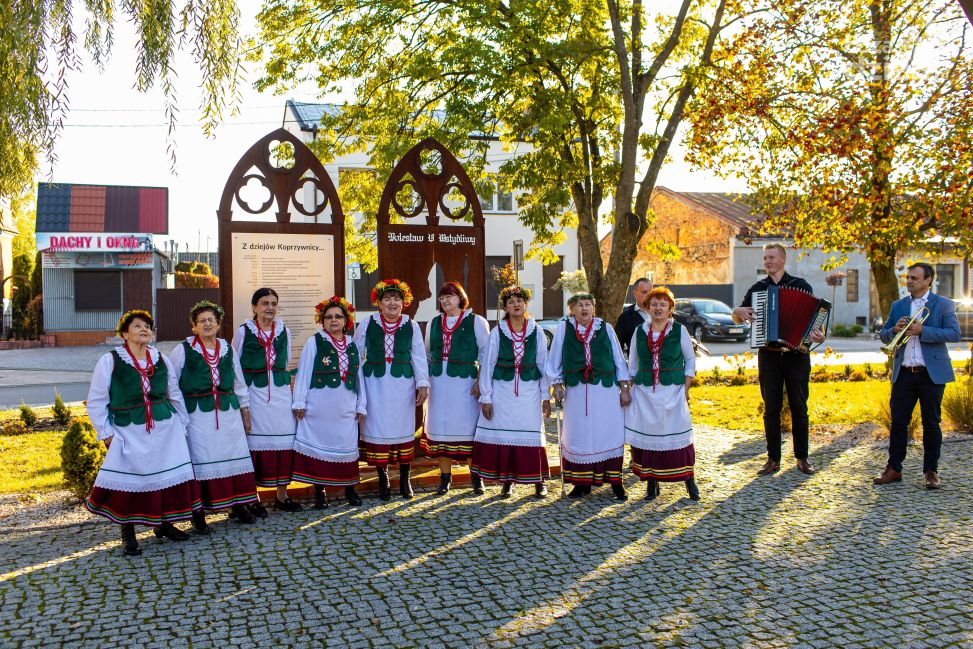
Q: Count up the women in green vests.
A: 9